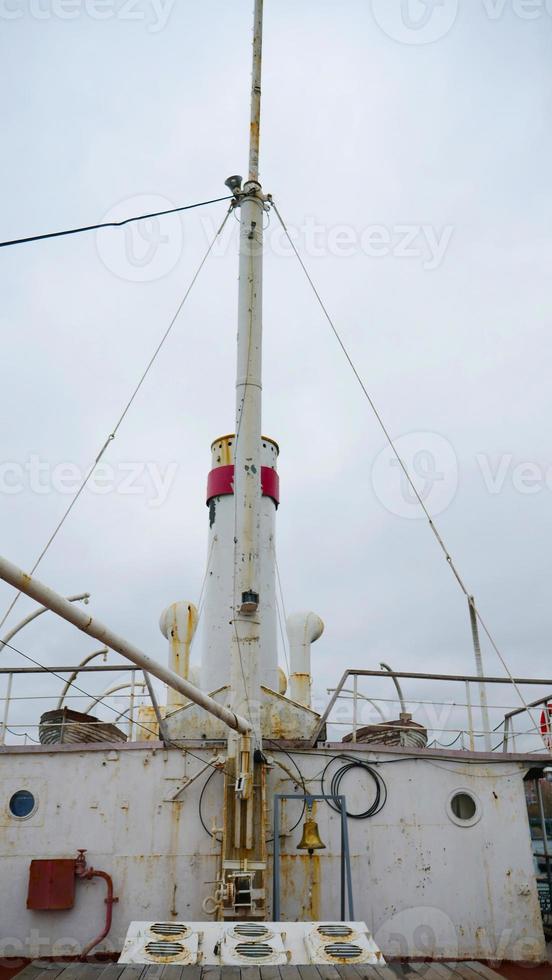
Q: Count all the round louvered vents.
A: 6